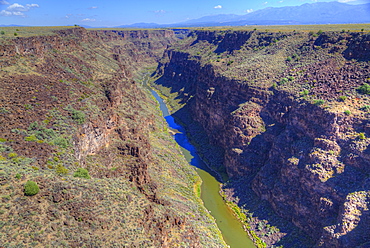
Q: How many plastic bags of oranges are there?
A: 0